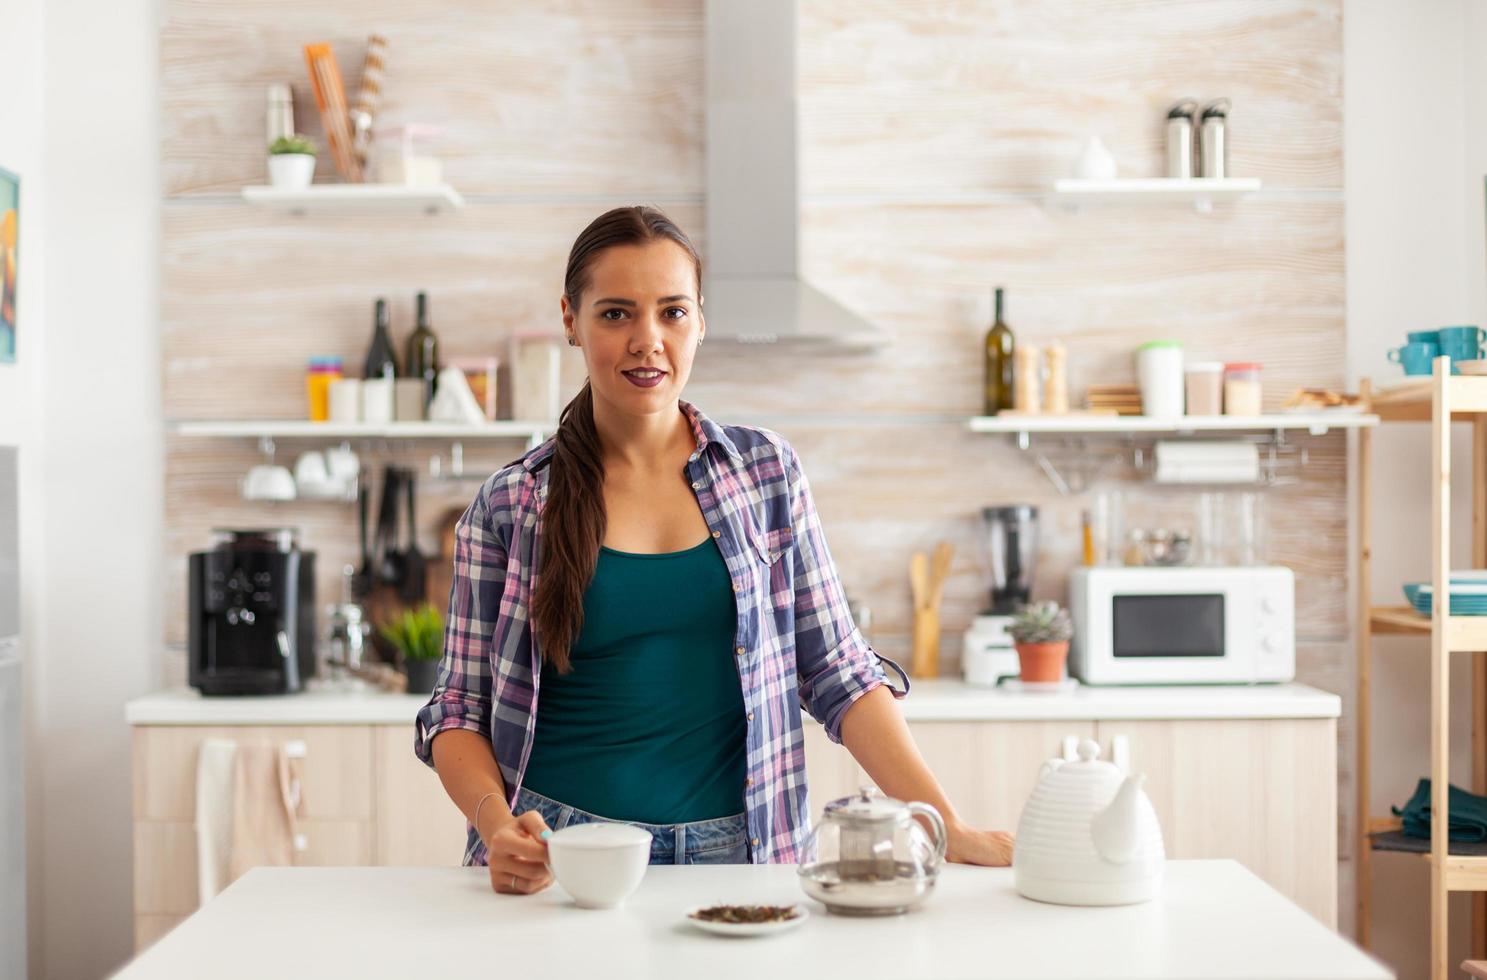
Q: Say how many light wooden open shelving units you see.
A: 1